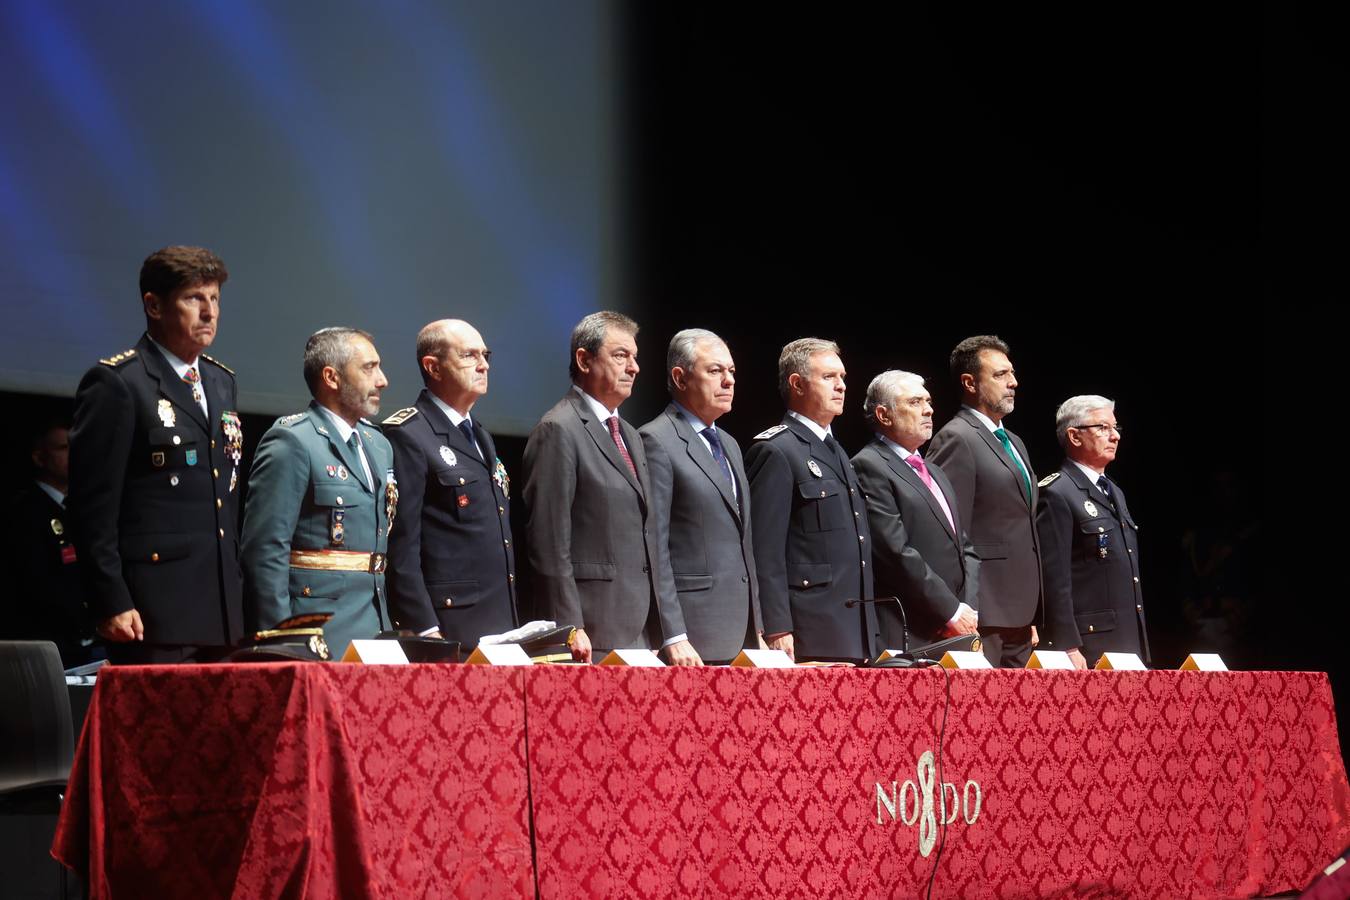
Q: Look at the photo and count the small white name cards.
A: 9